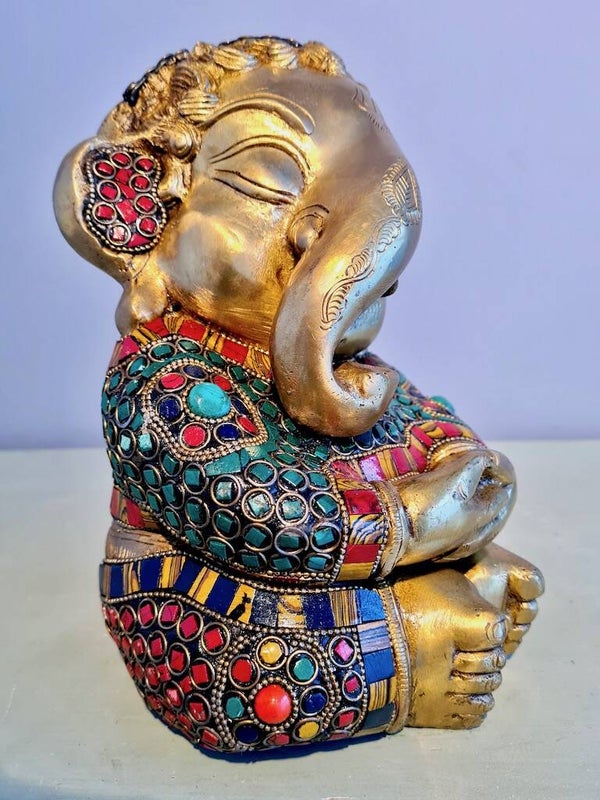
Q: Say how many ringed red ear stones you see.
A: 9